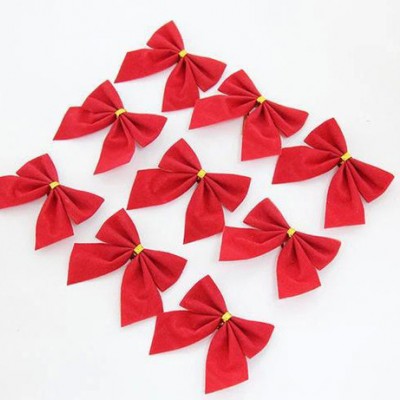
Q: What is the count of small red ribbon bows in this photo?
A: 9